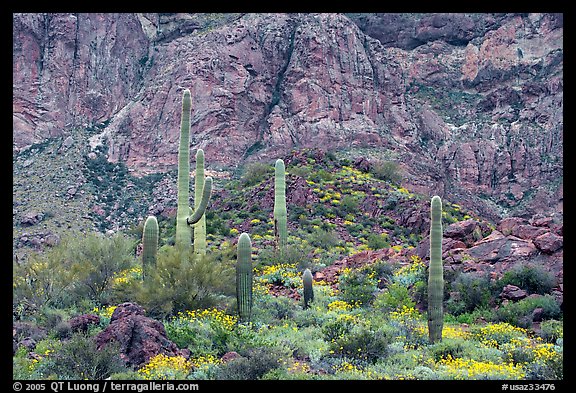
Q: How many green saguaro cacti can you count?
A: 7